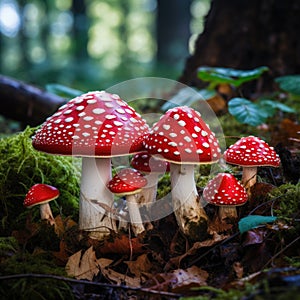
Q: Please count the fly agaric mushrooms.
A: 7